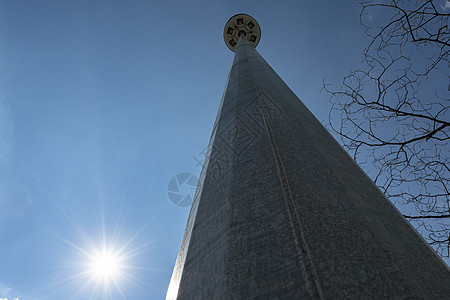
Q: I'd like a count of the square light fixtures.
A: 5